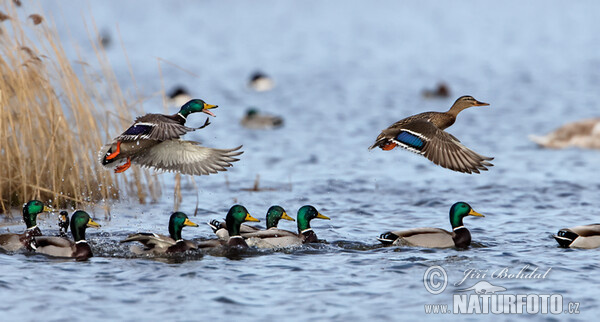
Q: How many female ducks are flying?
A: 1